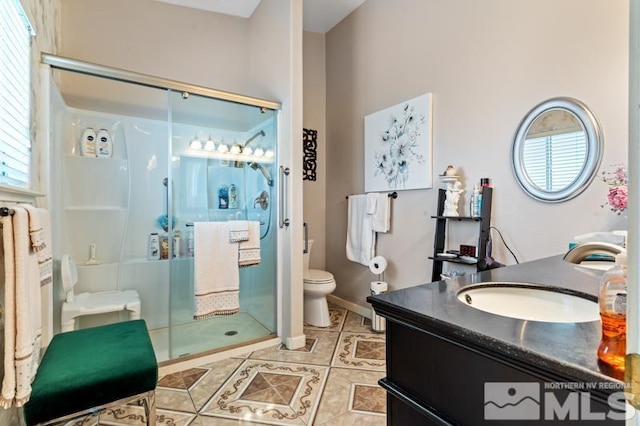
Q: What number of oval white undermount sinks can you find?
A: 1